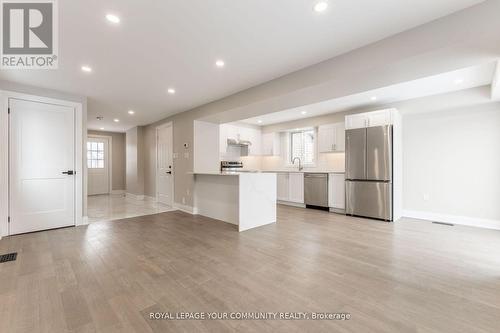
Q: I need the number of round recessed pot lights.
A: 12